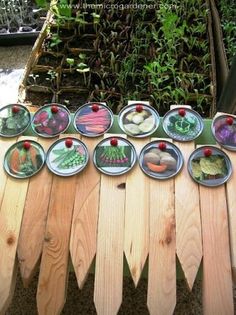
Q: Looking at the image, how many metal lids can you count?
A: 11